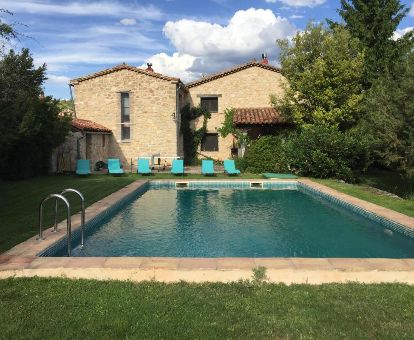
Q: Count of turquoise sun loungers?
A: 6